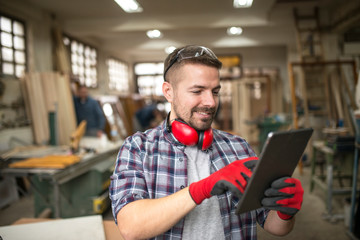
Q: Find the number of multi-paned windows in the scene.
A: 4